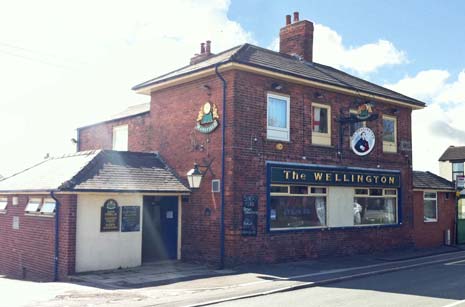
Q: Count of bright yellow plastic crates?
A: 0